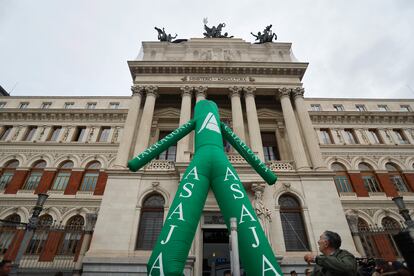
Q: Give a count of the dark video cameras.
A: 1